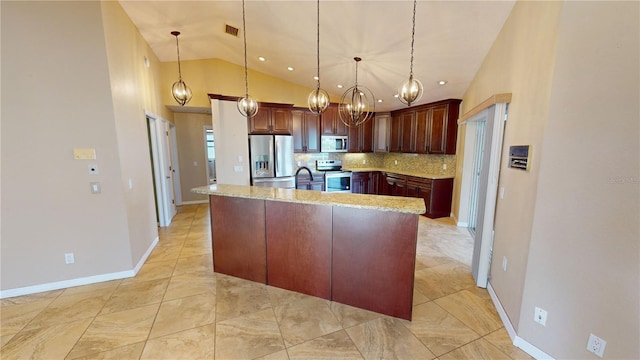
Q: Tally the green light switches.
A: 0